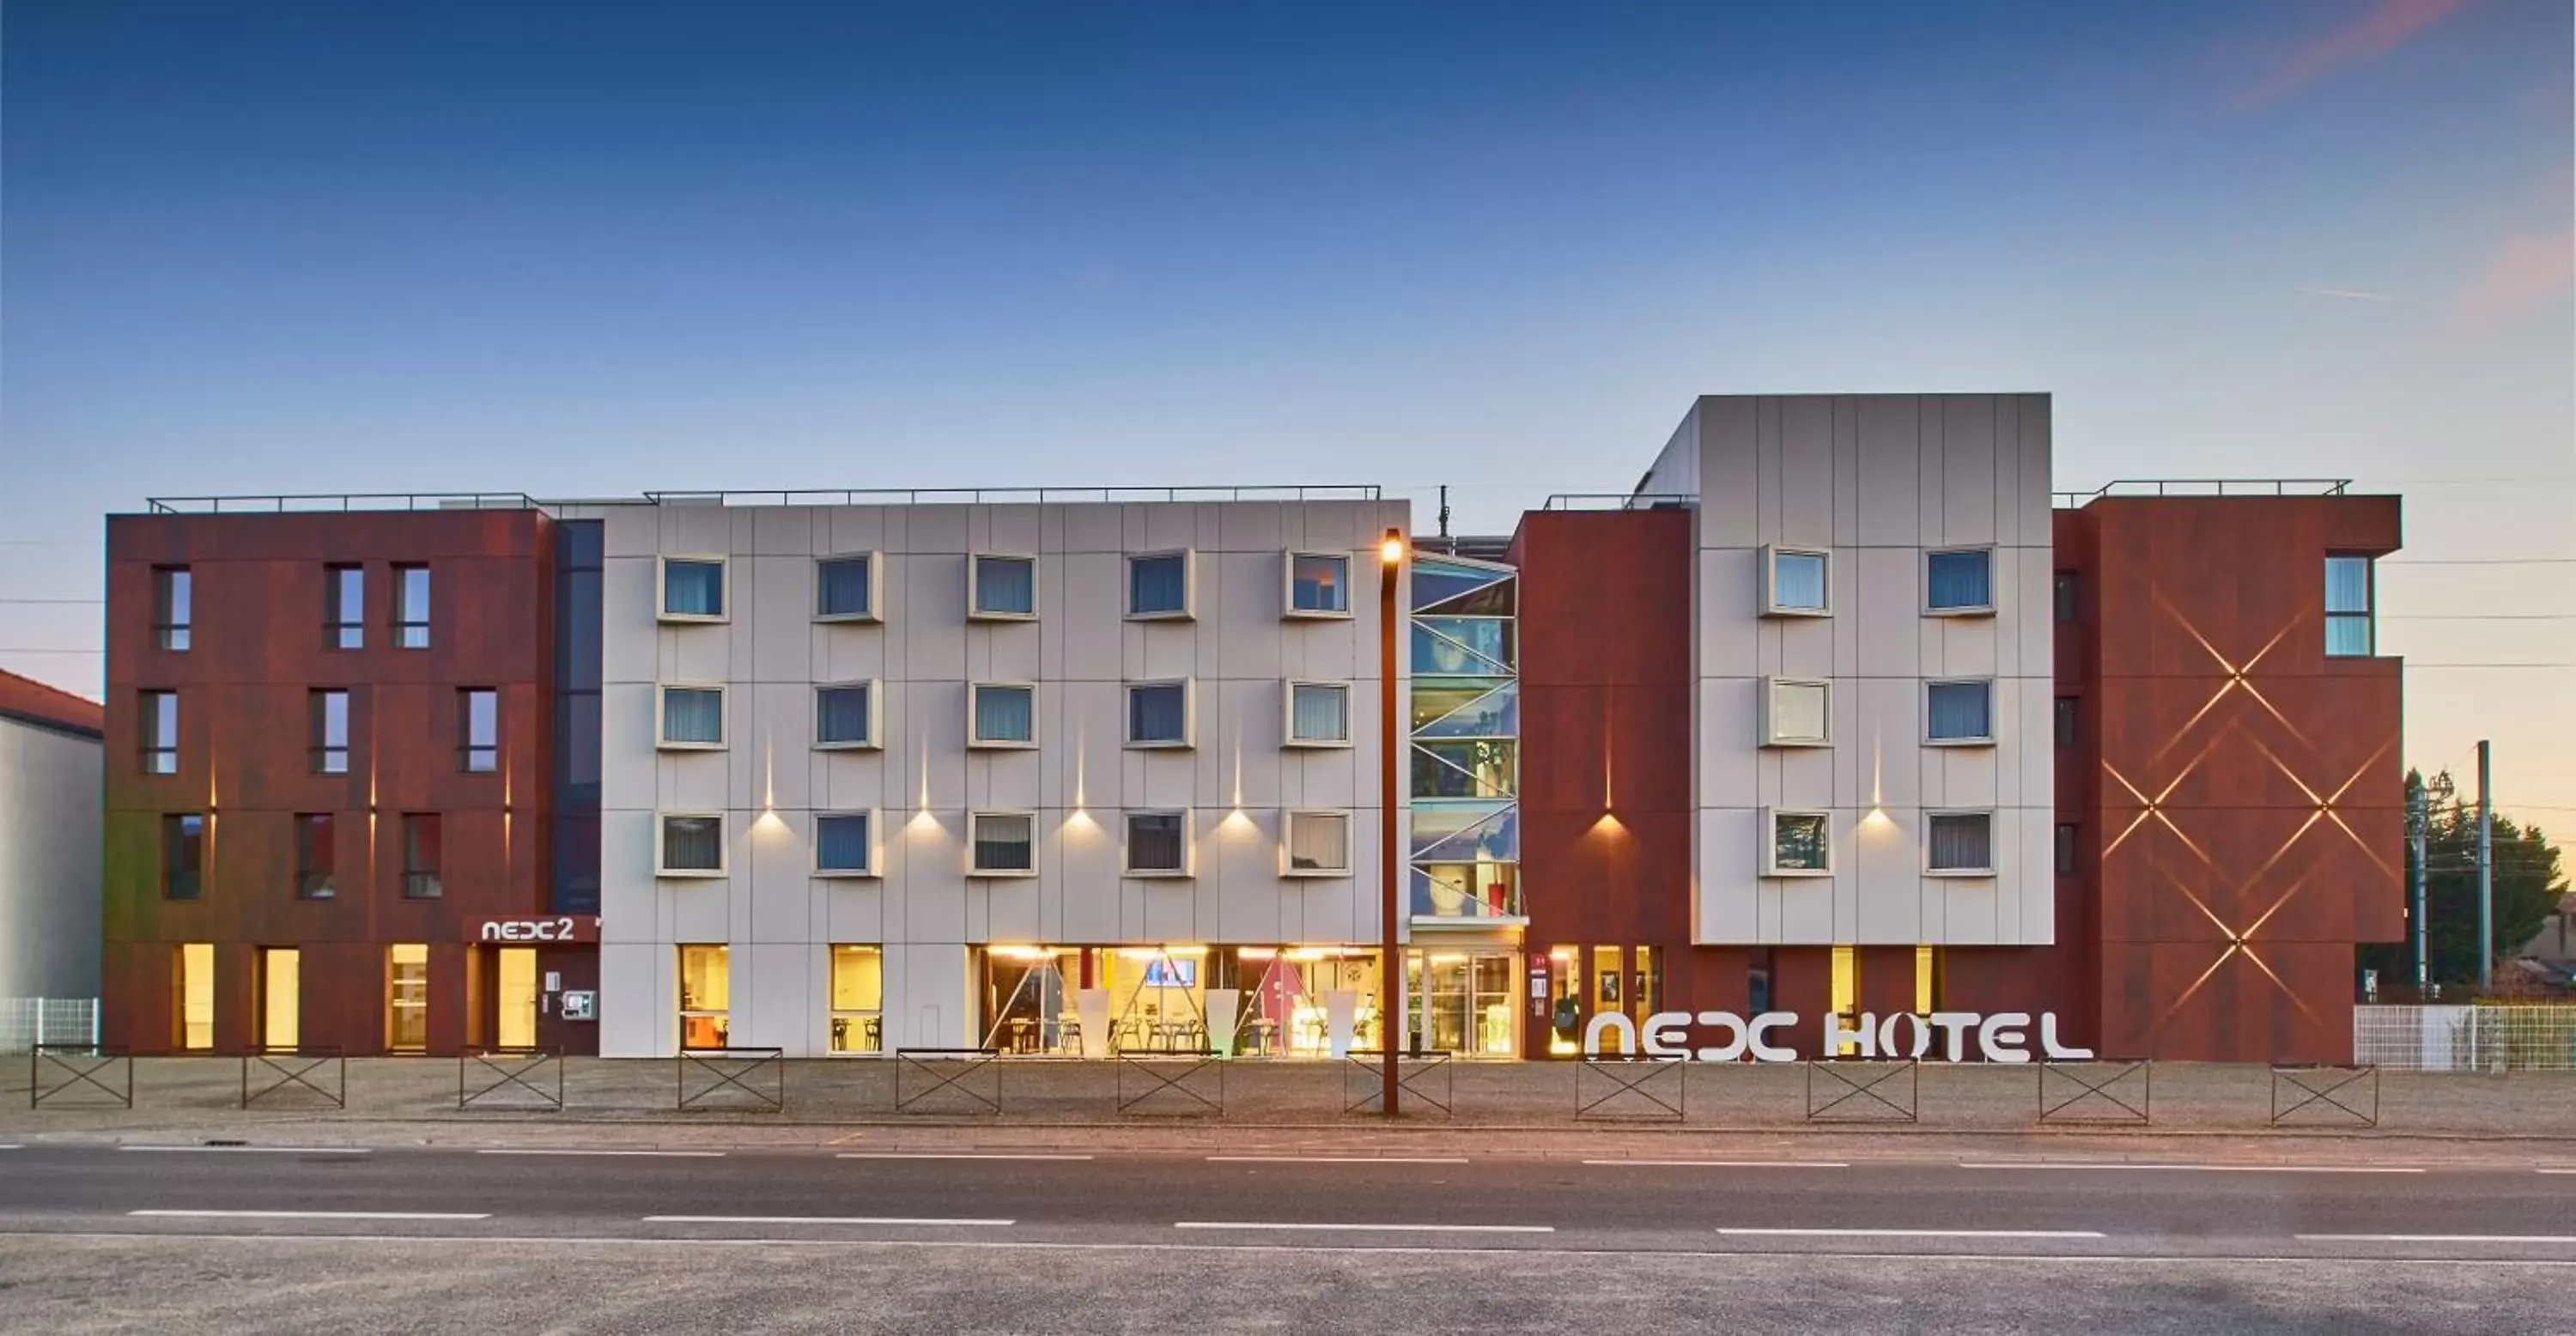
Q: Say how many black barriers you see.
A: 11